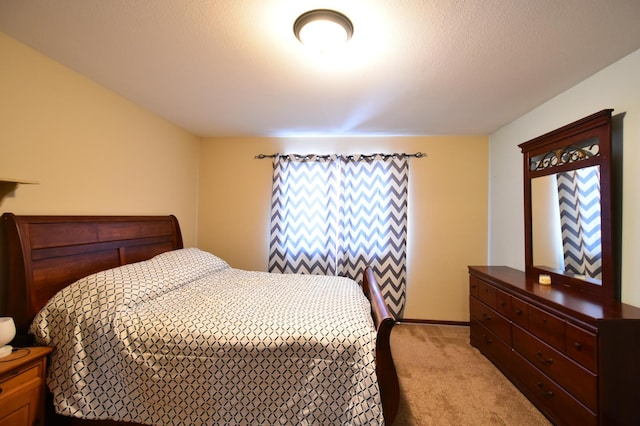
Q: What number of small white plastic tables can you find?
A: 0